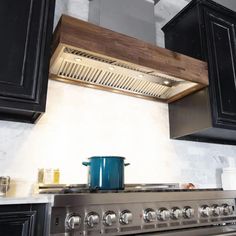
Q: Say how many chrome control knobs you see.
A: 11